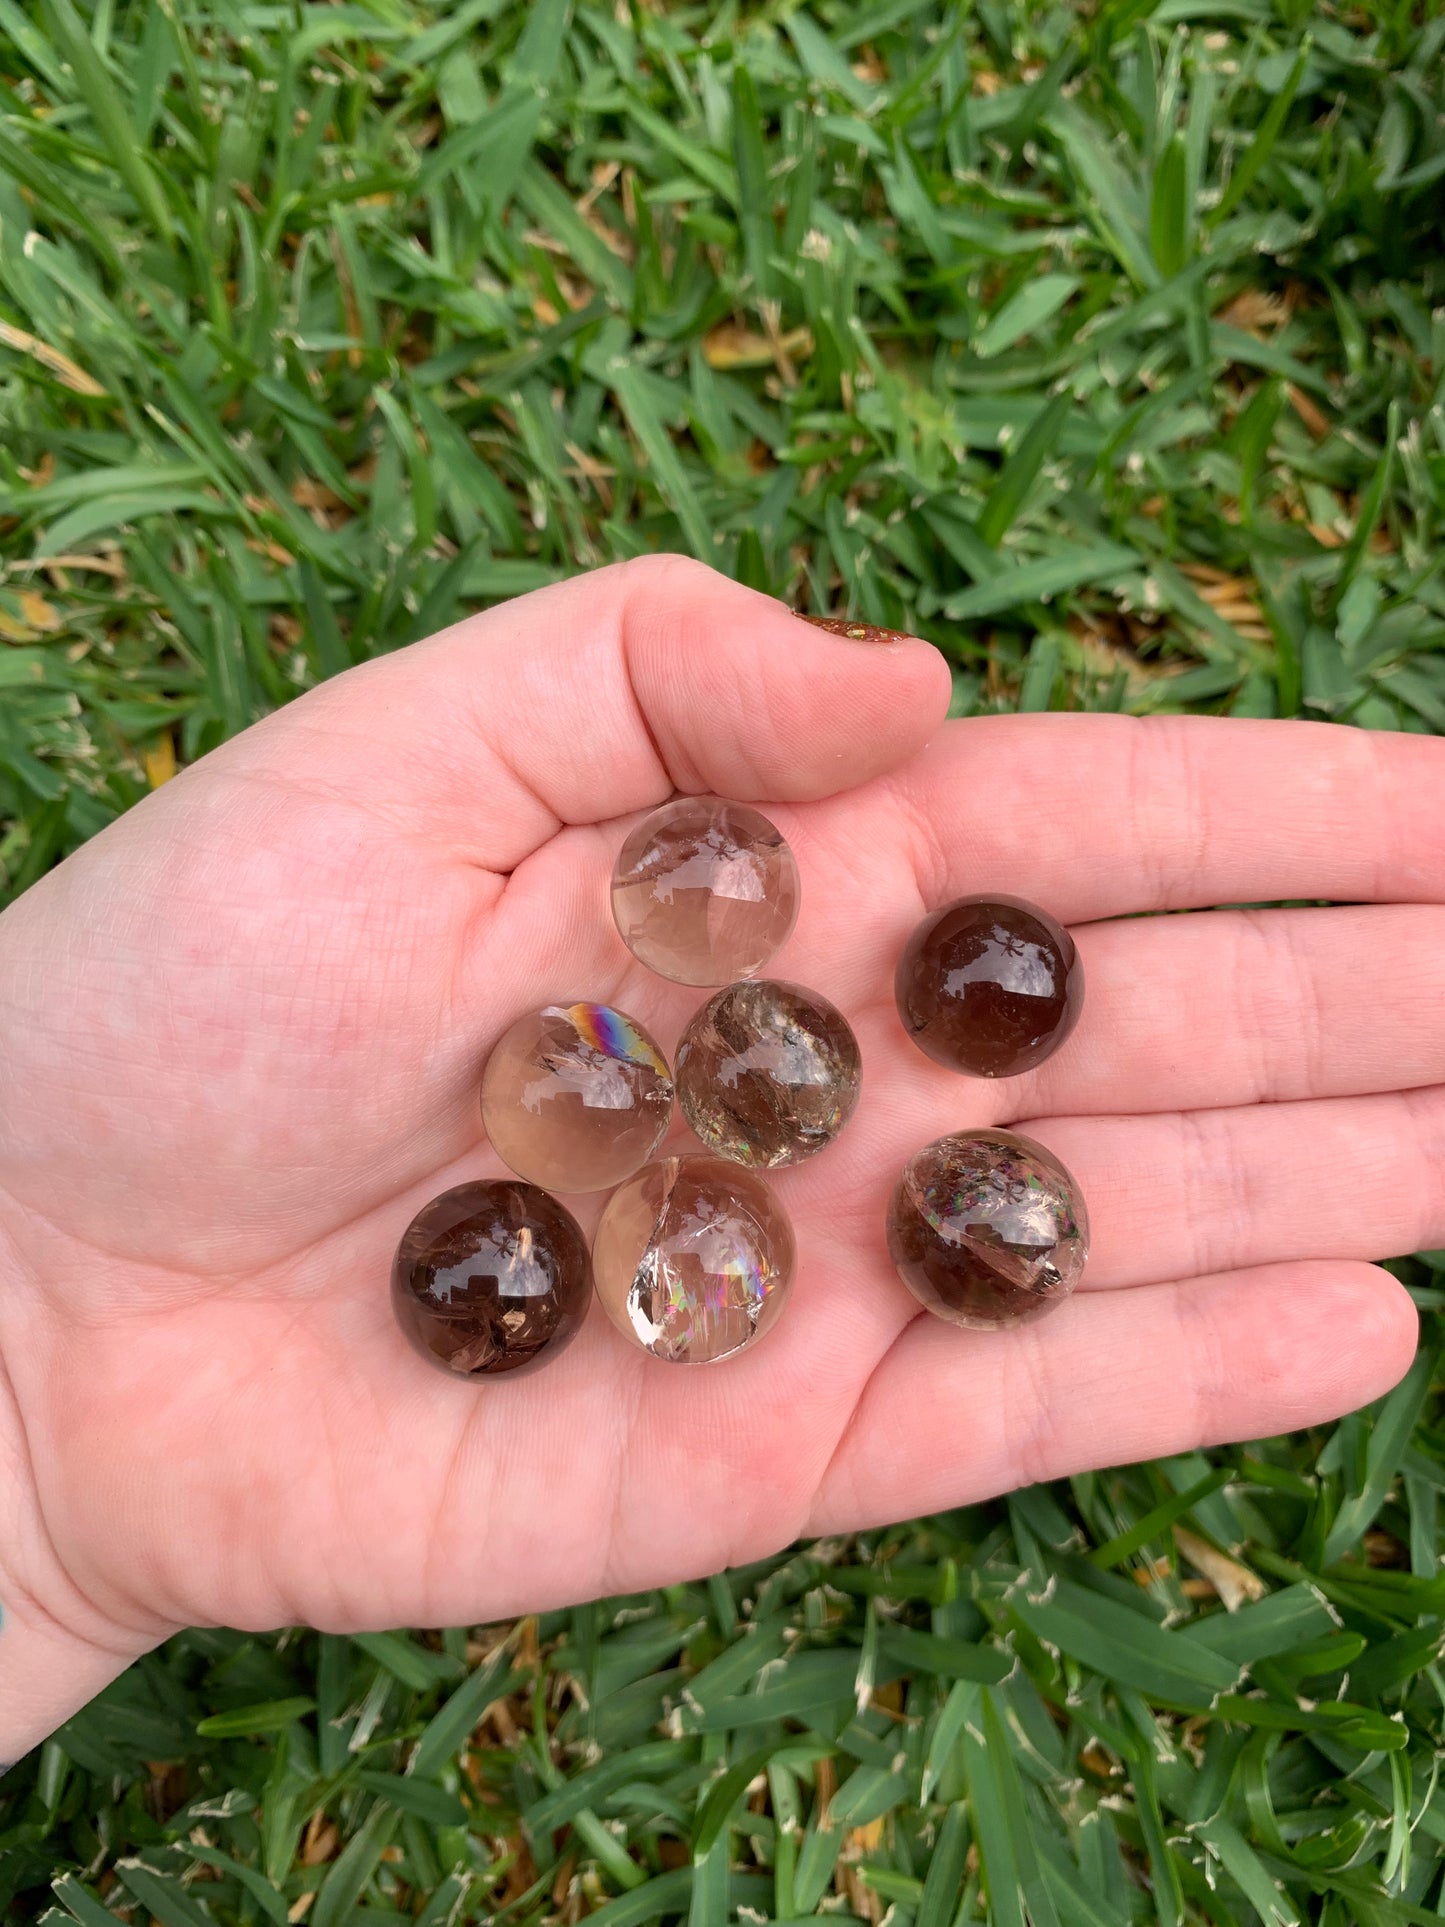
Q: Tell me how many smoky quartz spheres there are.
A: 7